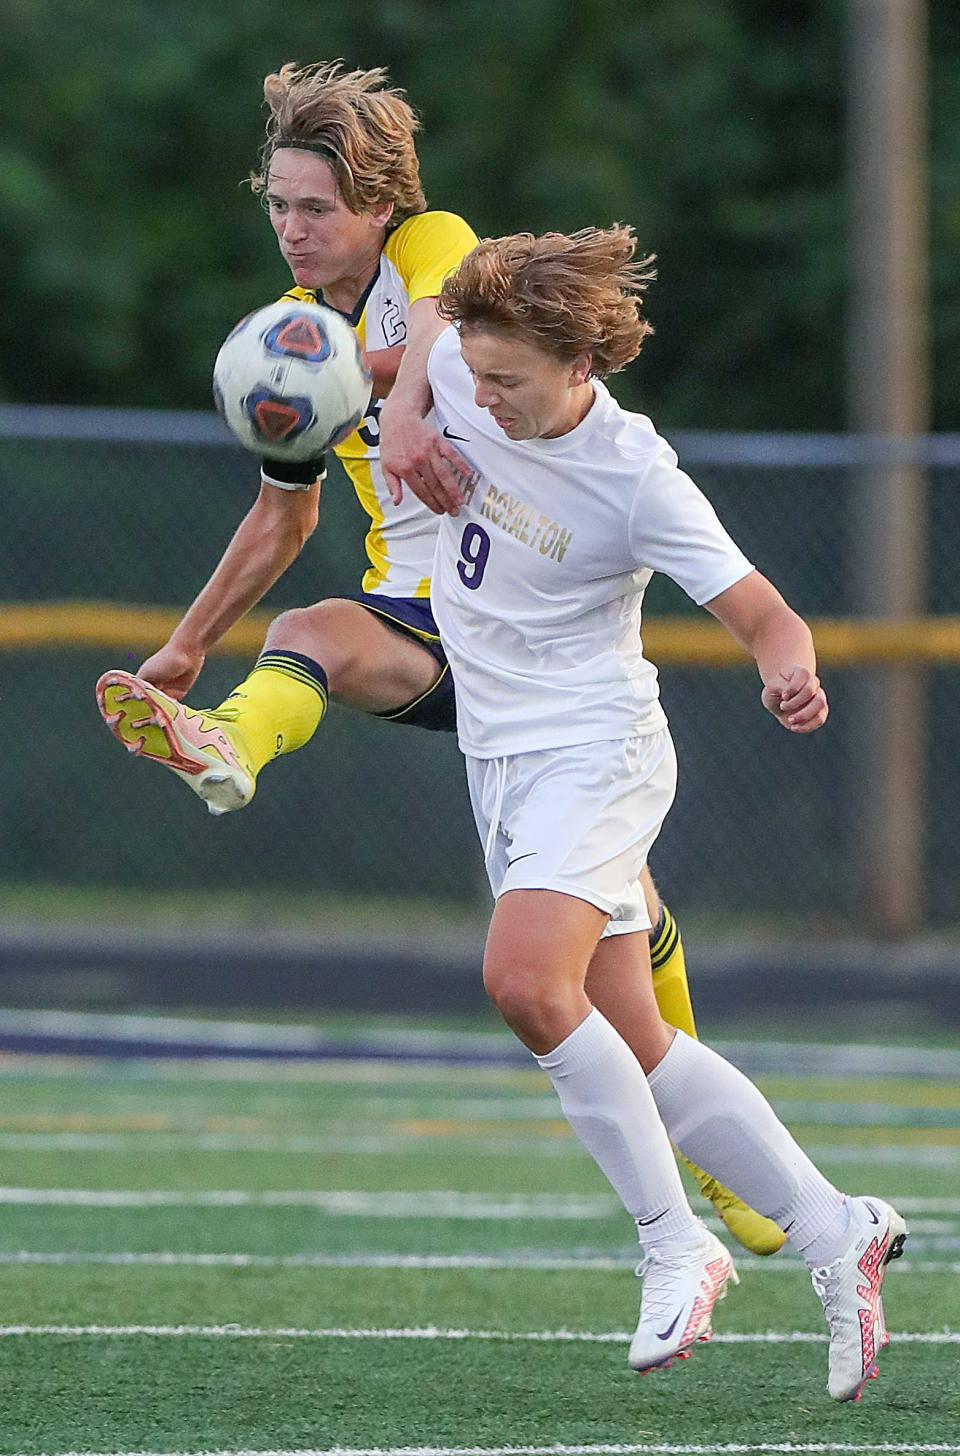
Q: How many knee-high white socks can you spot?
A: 2